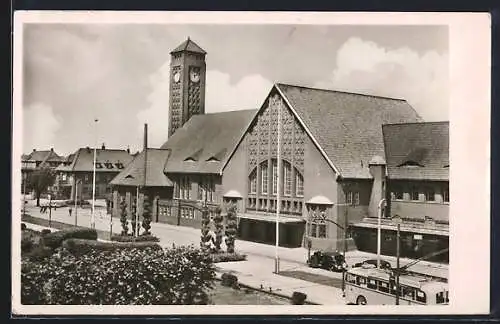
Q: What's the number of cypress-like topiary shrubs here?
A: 6